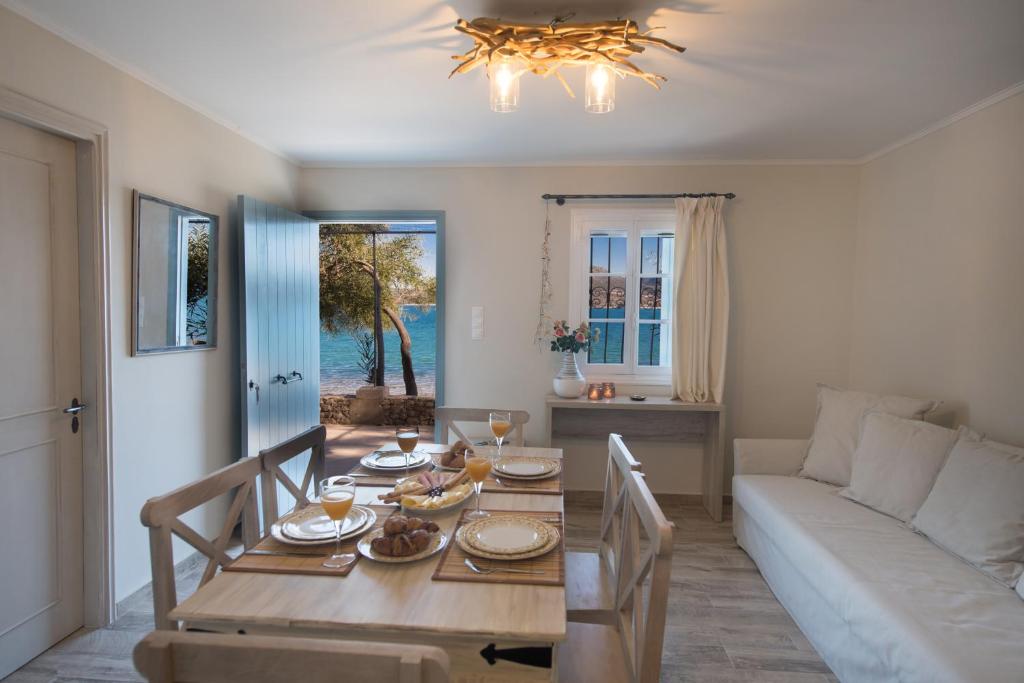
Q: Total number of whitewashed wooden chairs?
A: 6